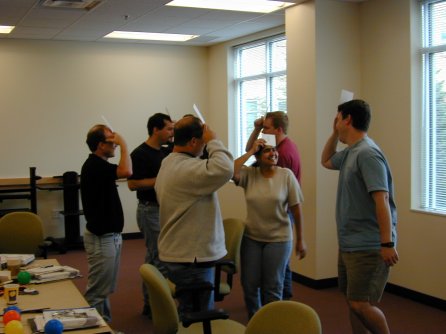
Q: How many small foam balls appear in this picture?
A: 5